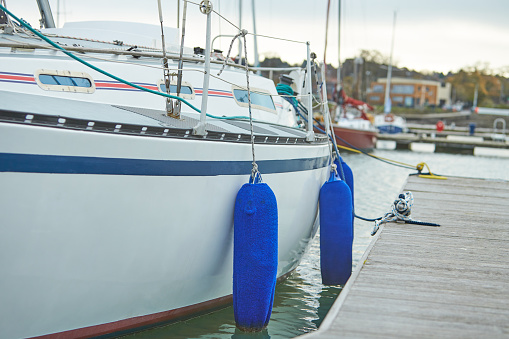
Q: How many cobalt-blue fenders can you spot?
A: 3